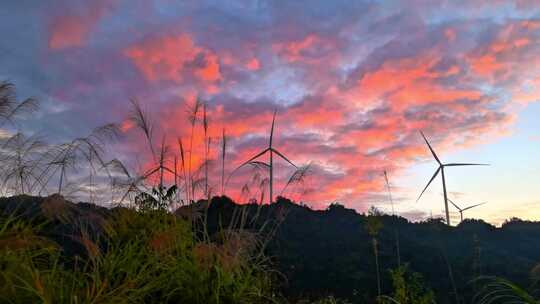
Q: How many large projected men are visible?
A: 0